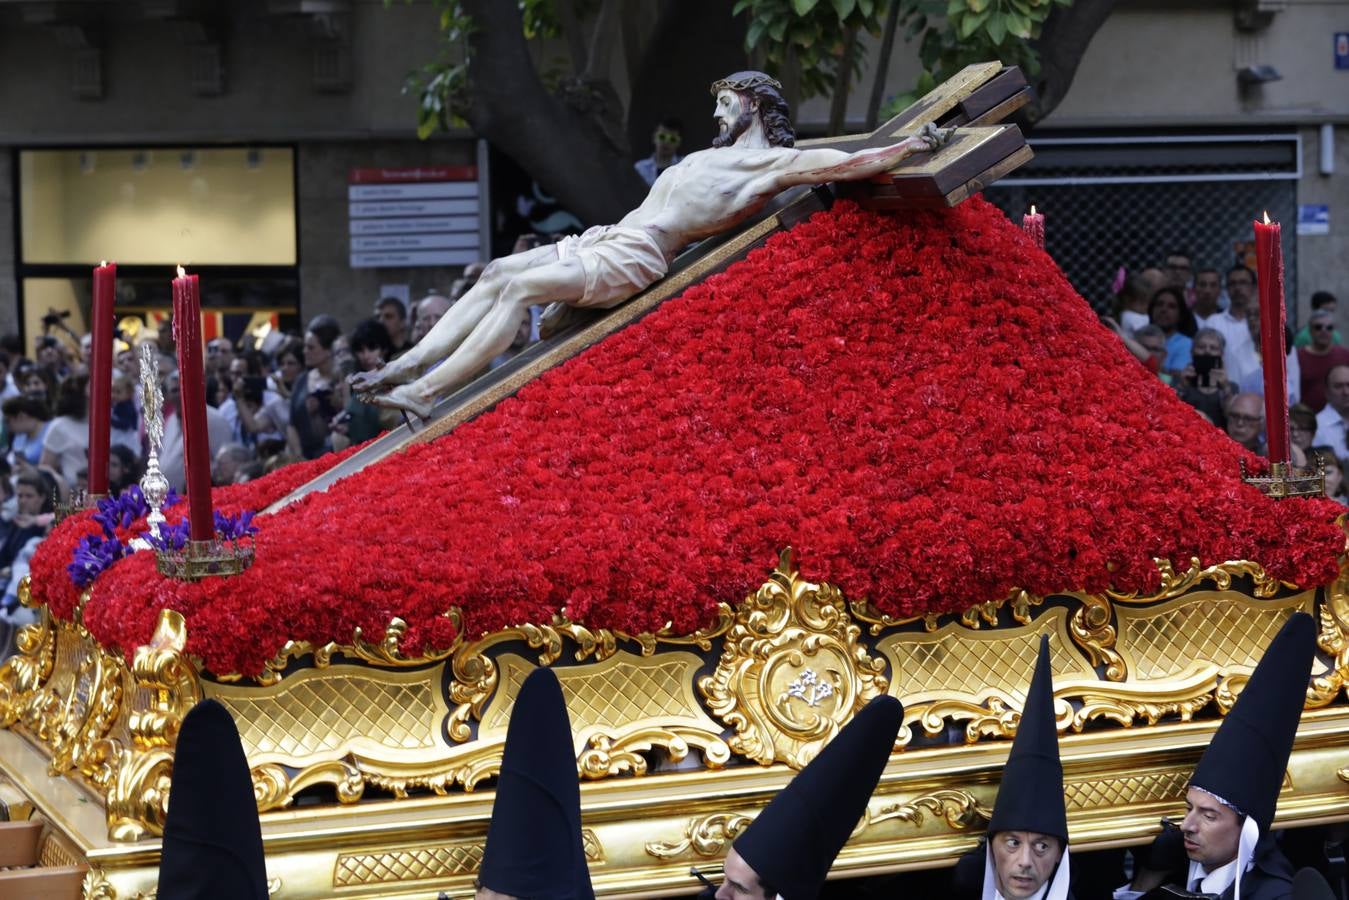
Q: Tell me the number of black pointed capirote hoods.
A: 5